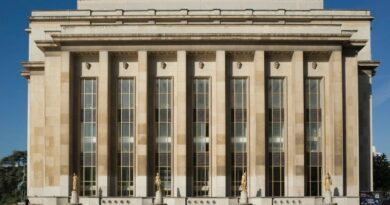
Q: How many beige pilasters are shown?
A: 8